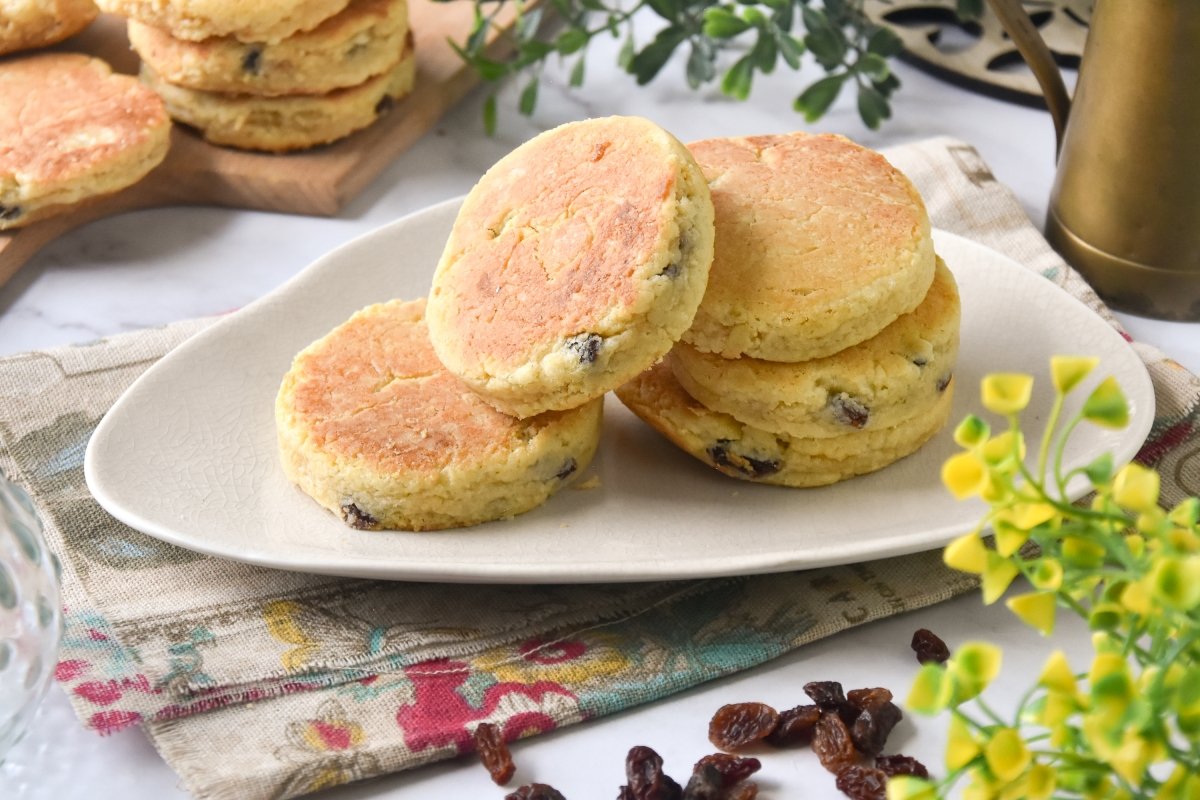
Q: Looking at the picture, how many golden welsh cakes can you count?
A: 10